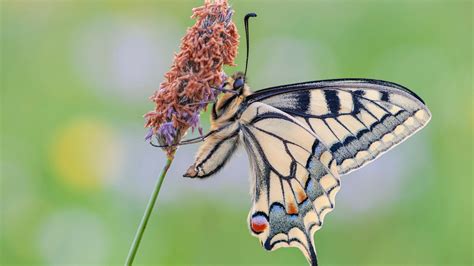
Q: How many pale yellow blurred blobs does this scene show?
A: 1